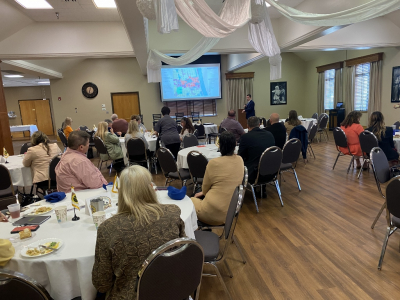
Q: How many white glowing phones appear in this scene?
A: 0